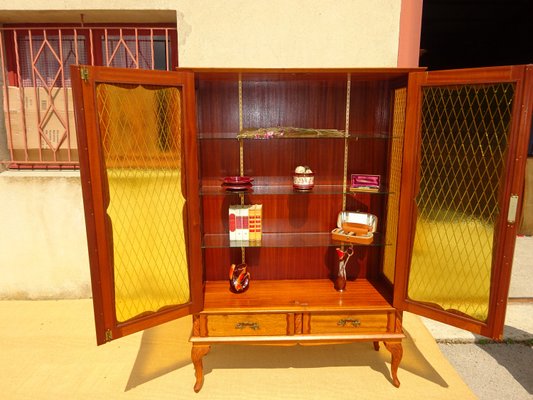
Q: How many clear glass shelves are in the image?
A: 3